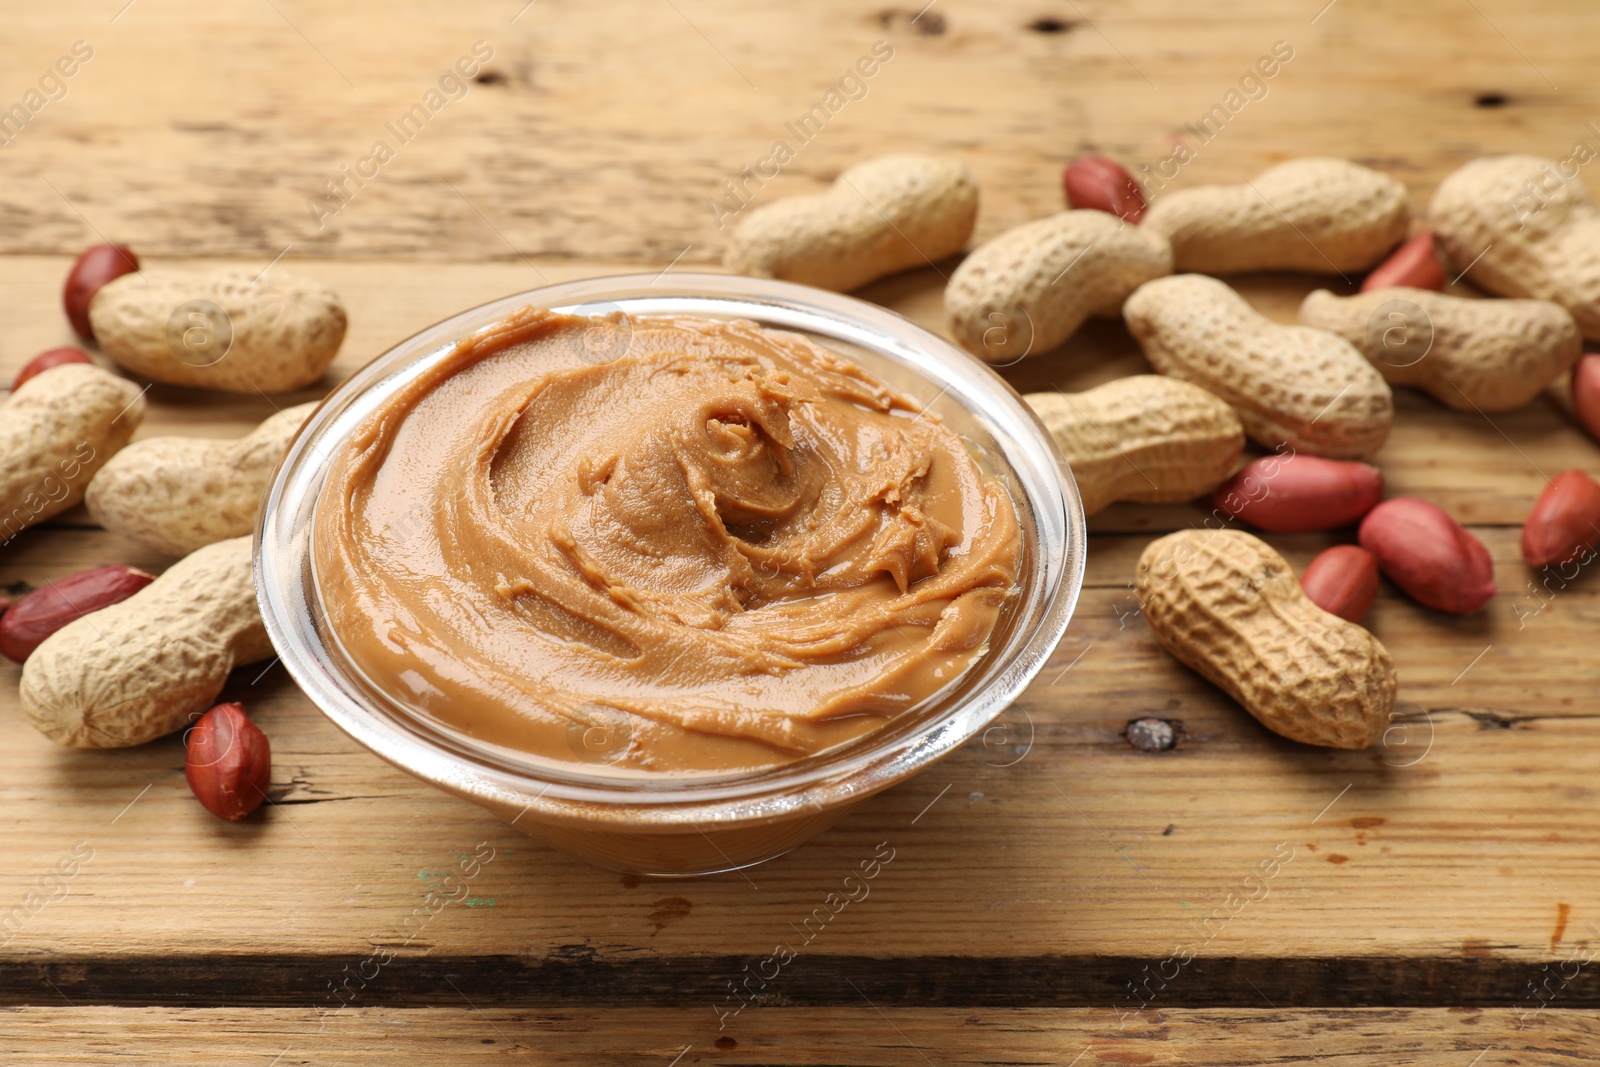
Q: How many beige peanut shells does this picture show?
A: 12